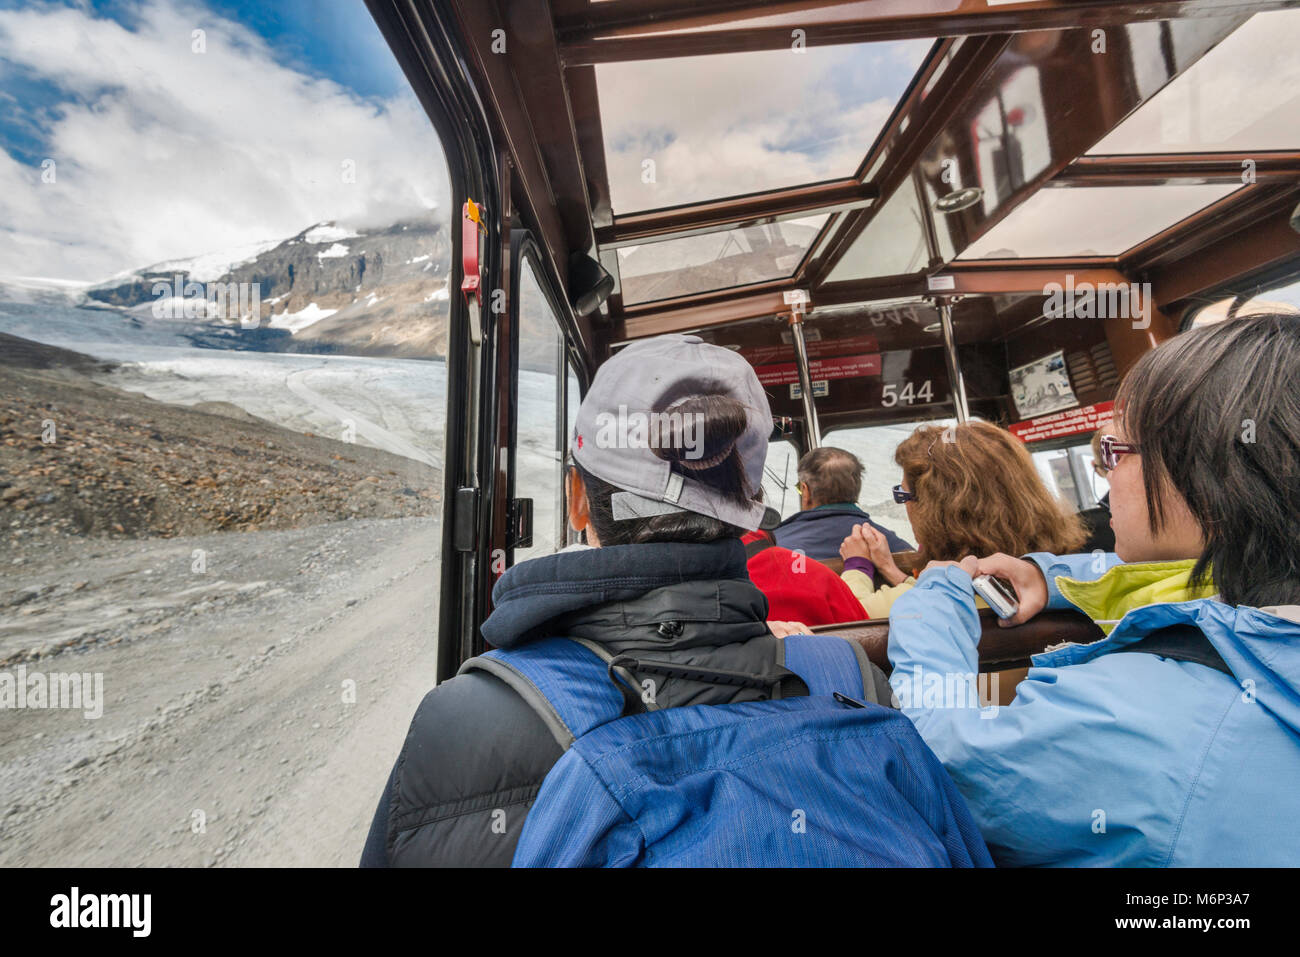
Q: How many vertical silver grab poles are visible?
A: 2